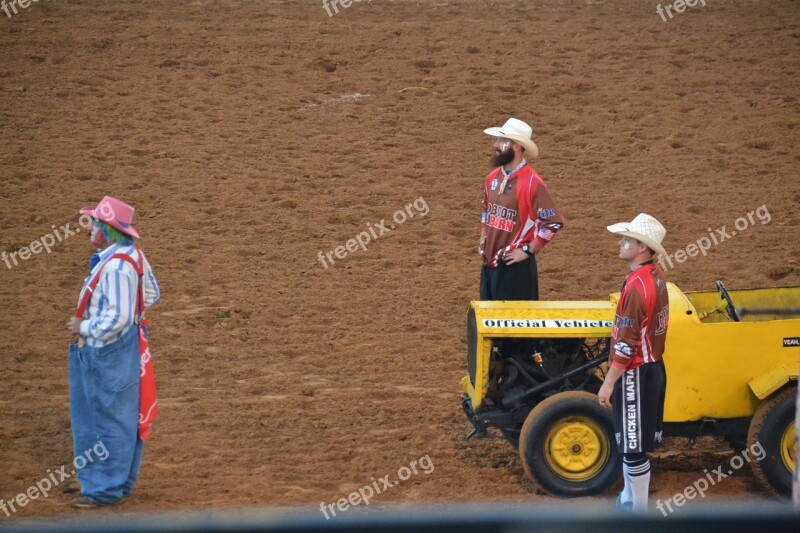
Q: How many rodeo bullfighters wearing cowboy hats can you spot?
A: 2